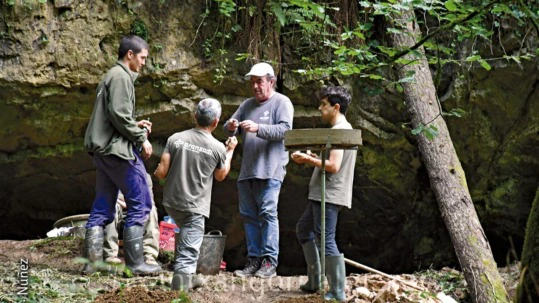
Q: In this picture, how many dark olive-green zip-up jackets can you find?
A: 1